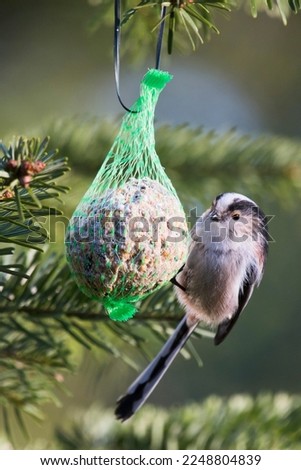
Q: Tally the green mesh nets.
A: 1